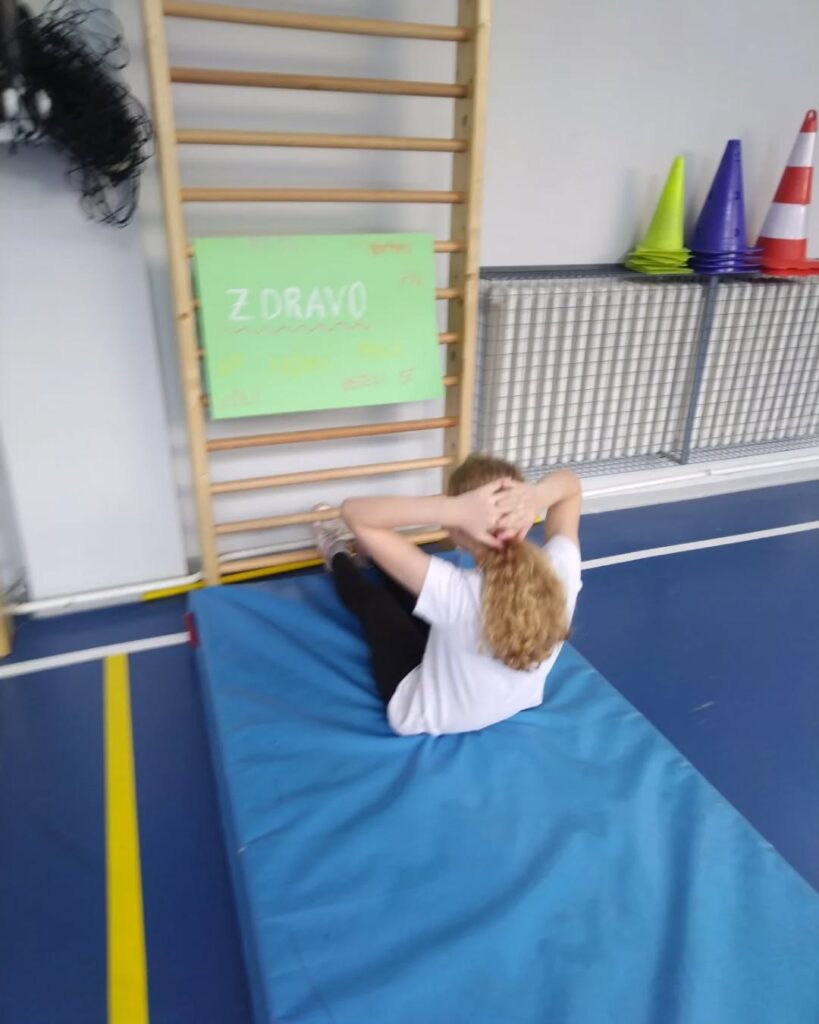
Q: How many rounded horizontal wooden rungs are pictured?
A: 12